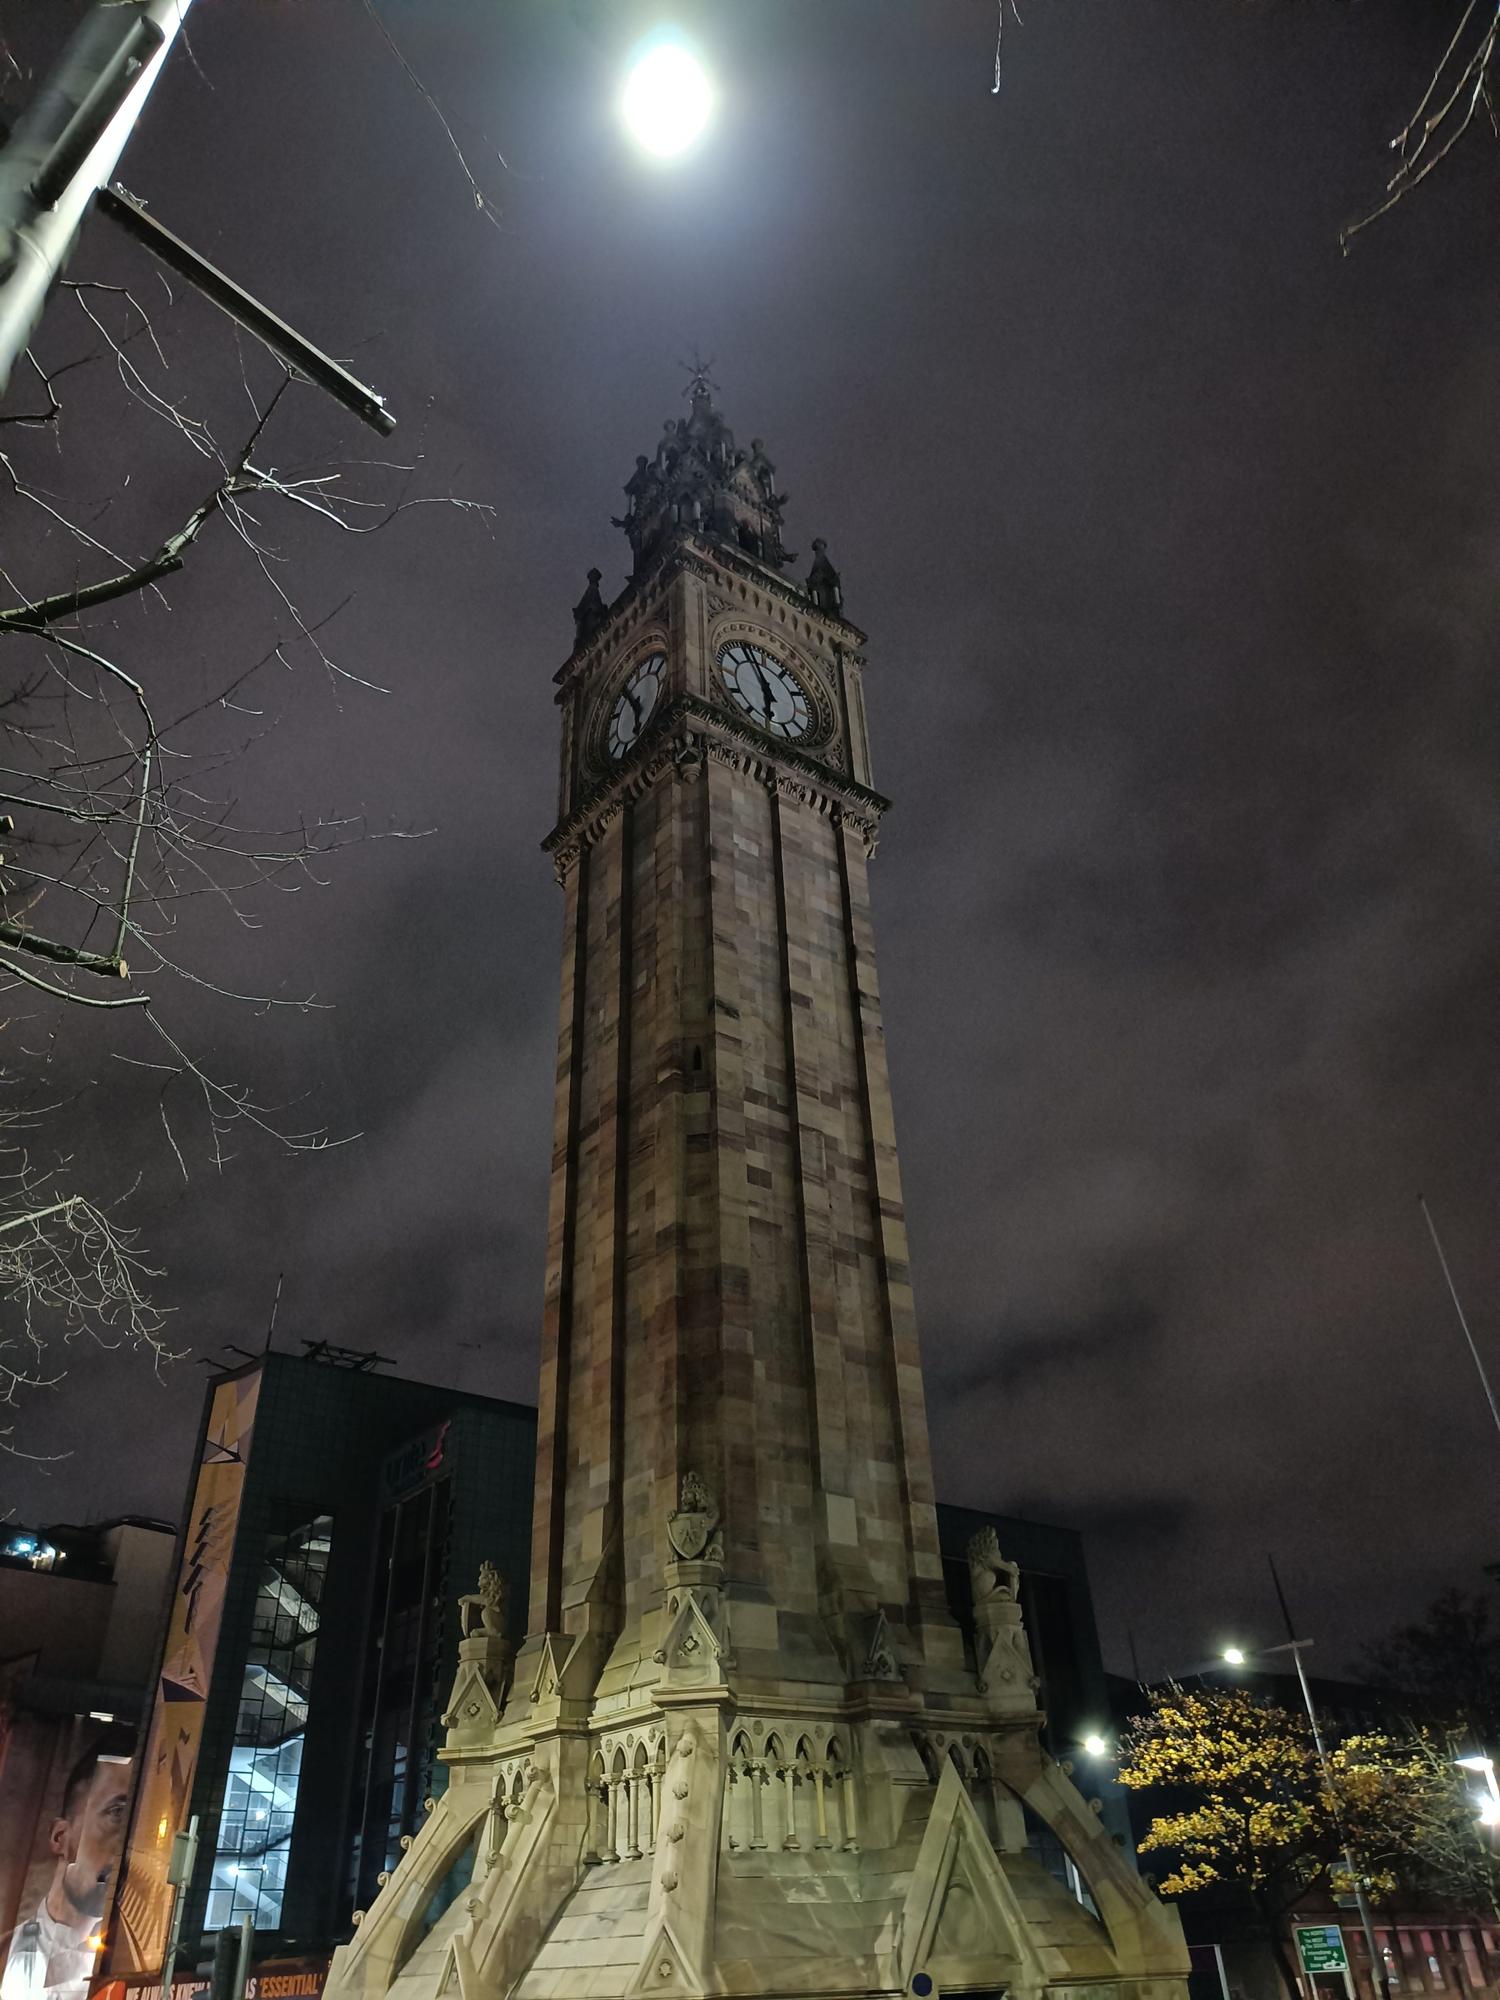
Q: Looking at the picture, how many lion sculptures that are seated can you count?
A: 3